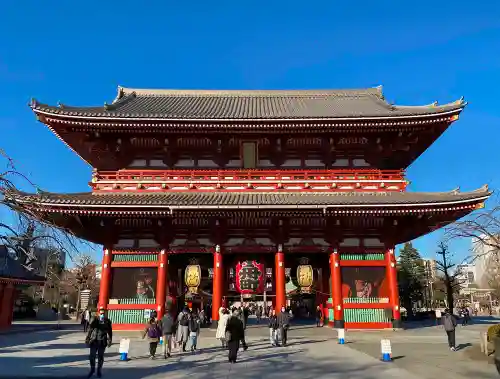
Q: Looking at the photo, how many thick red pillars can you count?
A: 6